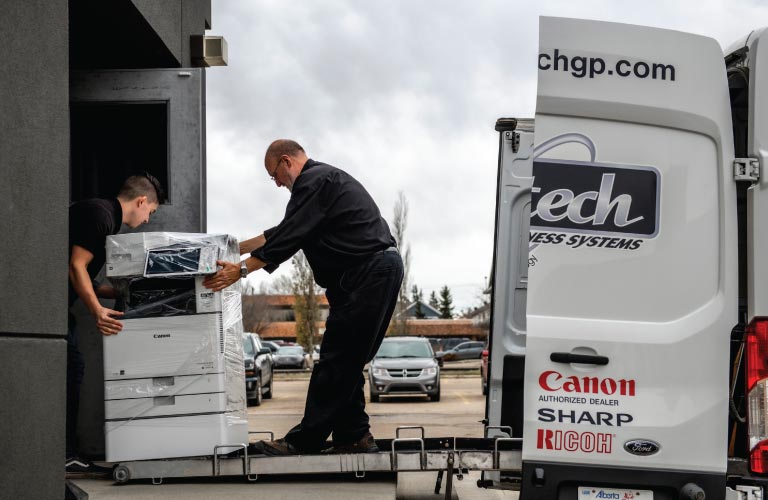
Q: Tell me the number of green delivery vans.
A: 0